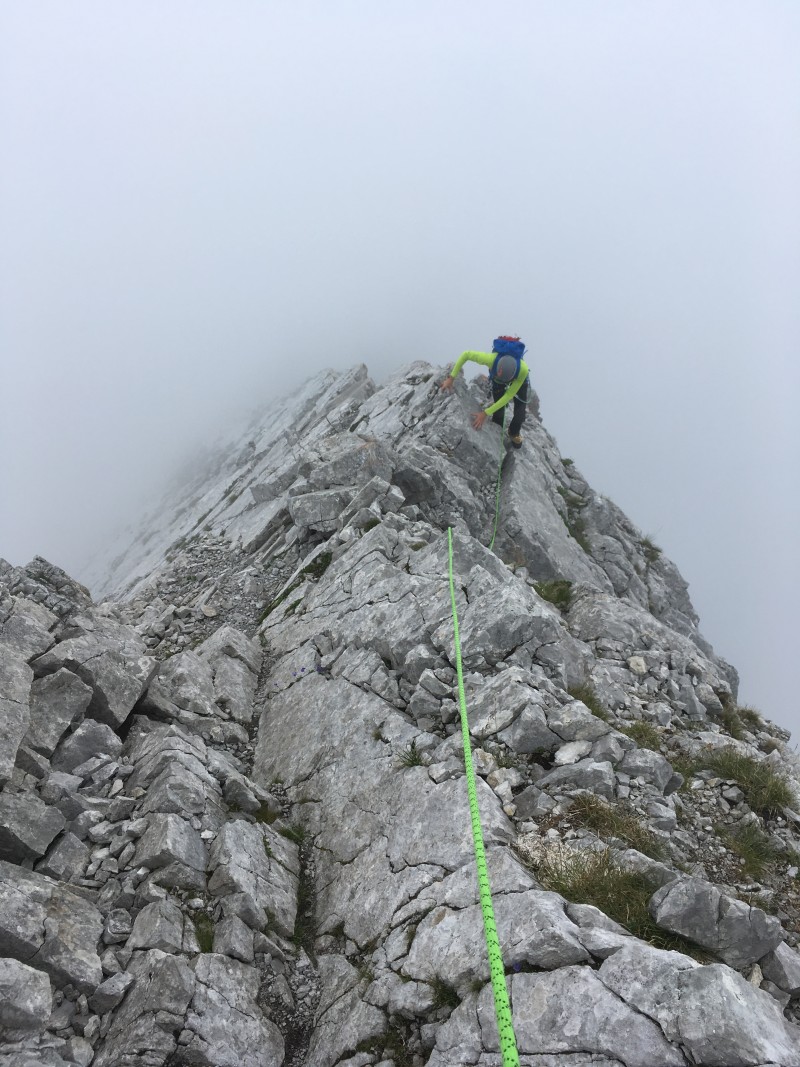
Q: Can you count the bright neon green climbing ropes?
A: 1